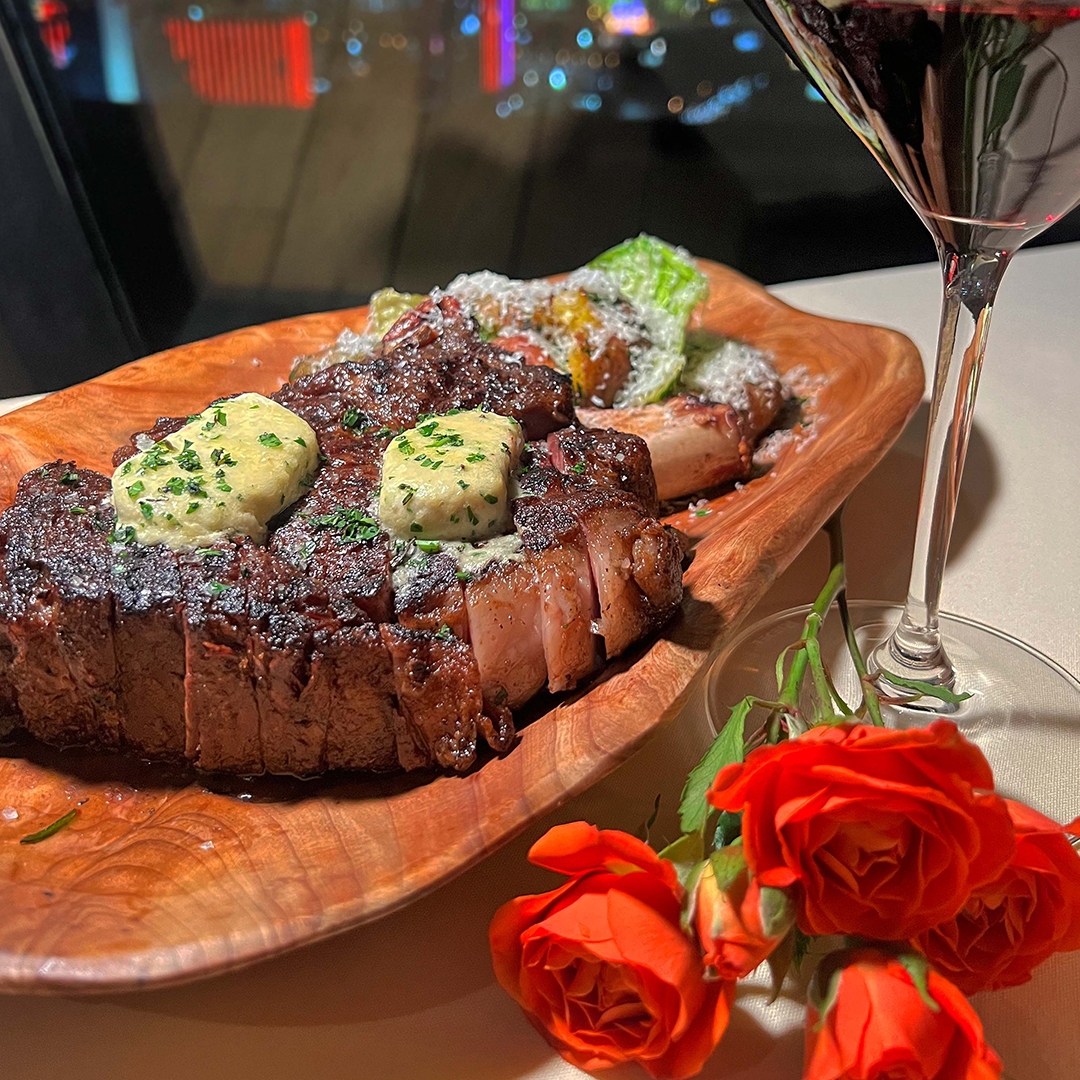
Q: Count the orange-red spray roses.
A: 5